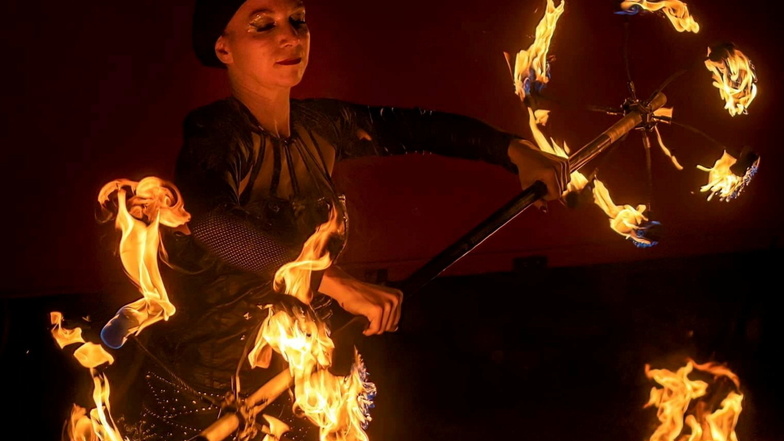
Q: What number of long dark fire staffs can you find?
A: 1